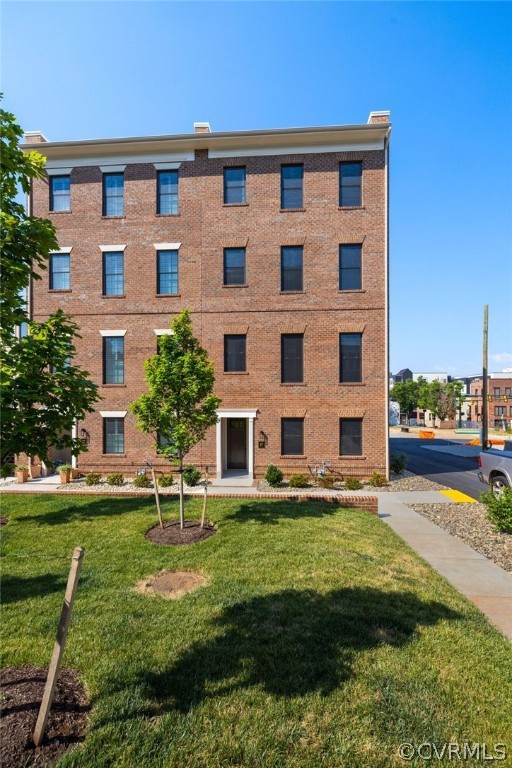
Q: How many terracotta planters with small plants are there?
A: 2